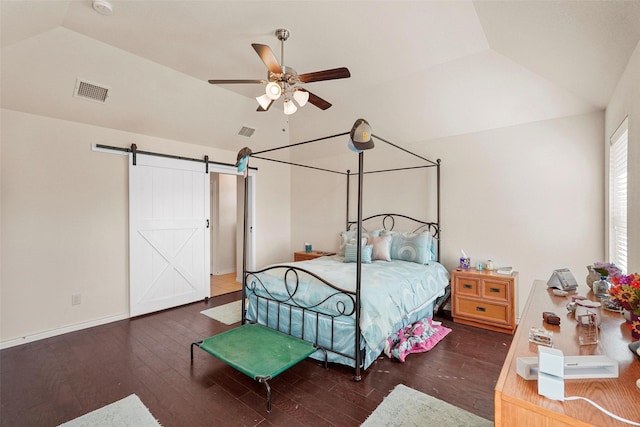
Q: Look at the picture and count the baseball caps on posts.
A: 2